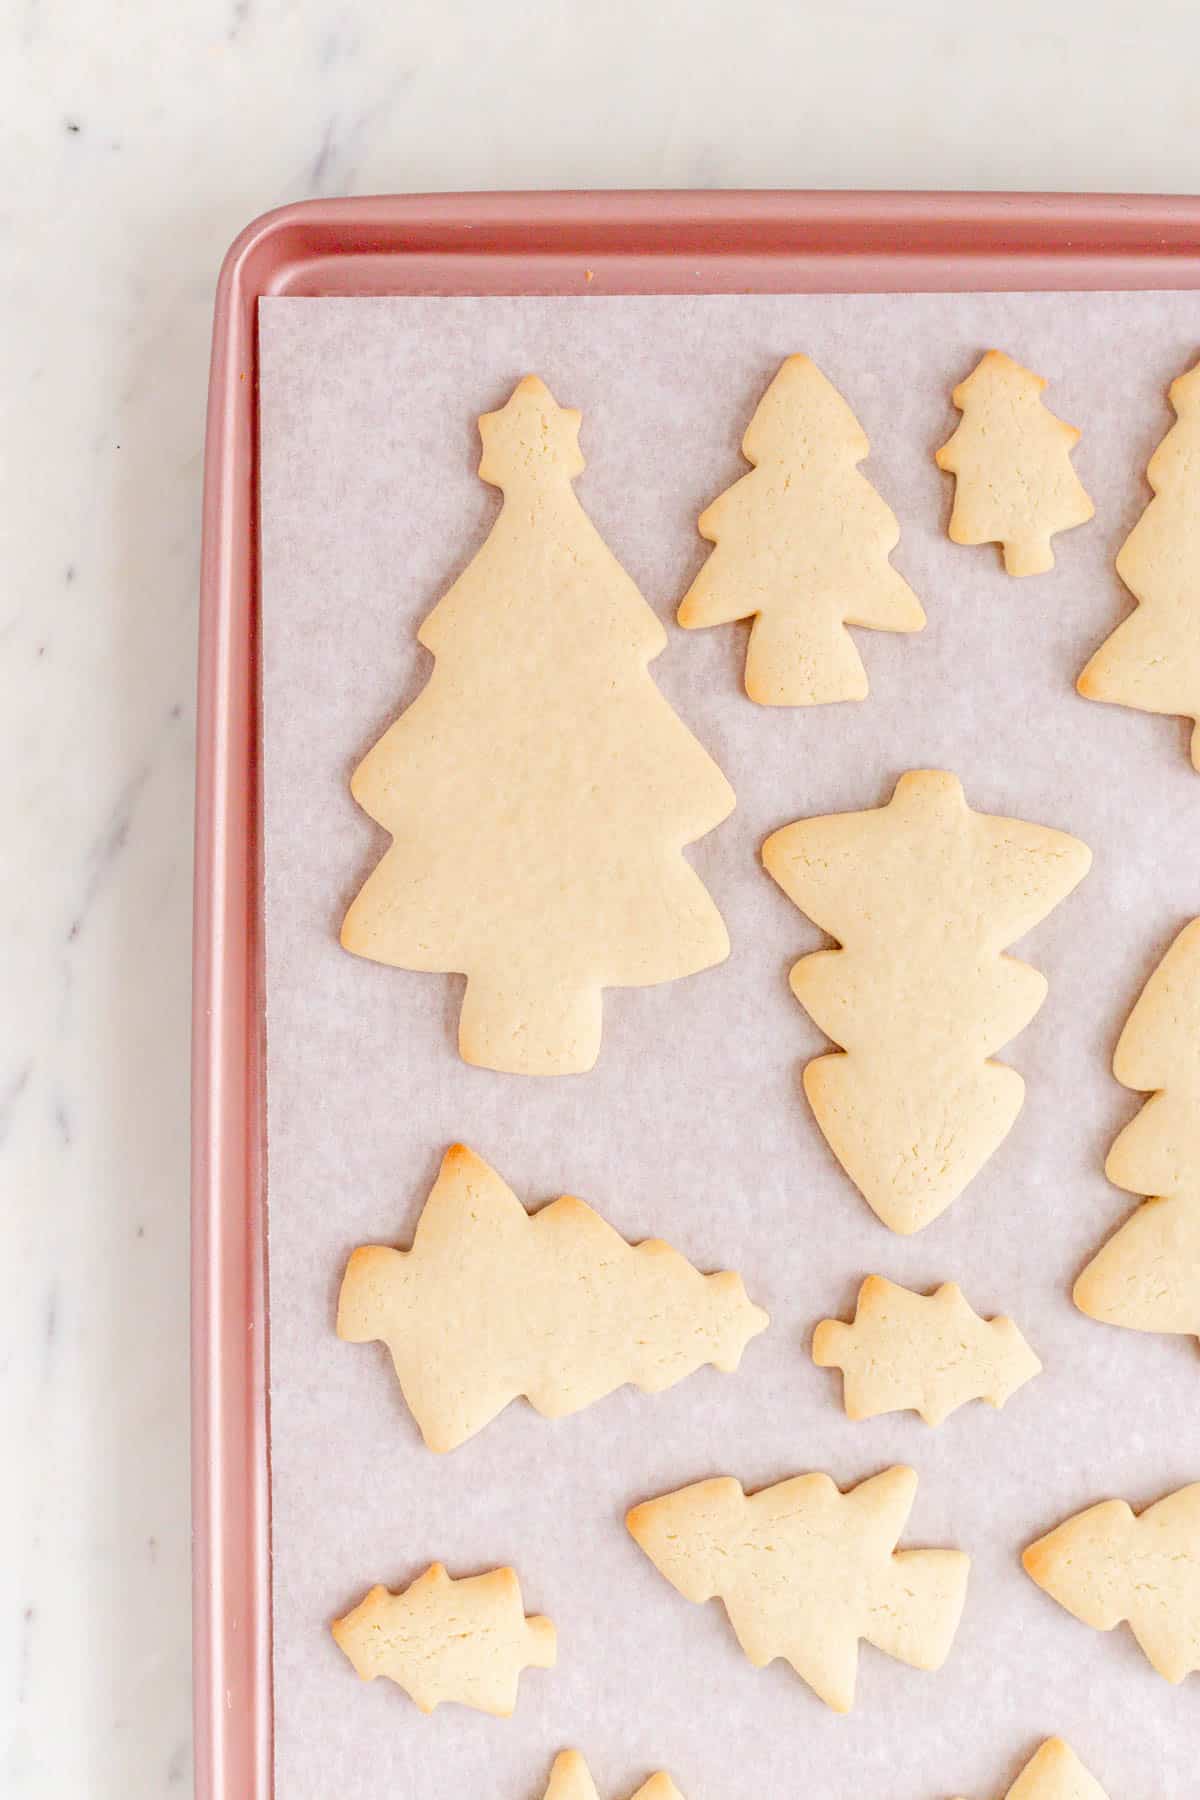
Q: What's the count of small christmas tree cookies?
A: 3